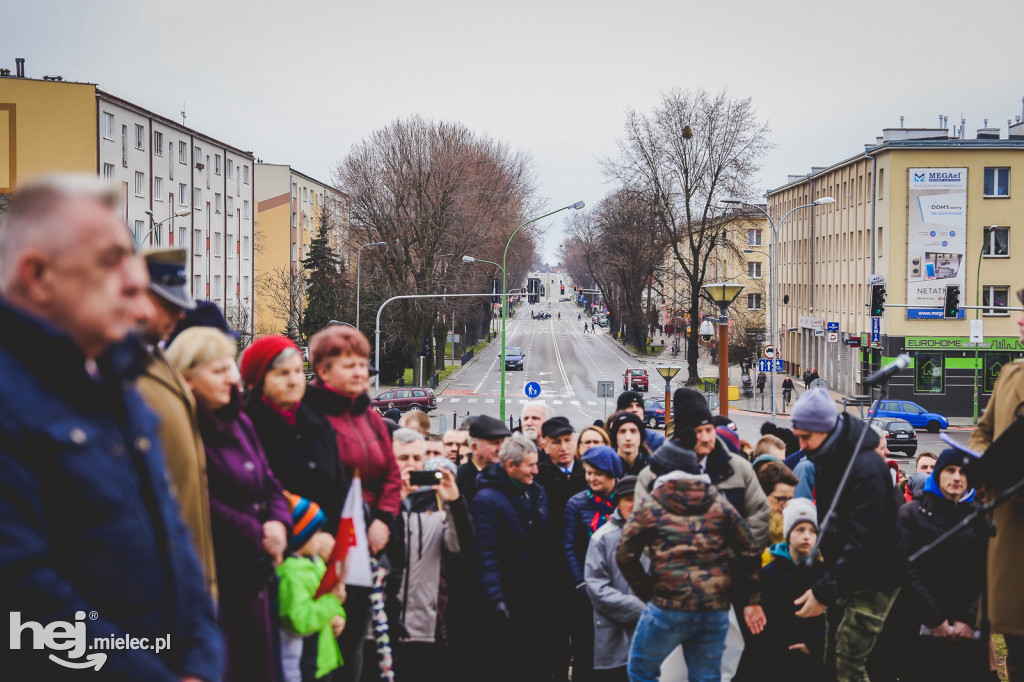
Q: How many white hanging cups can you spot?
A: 0